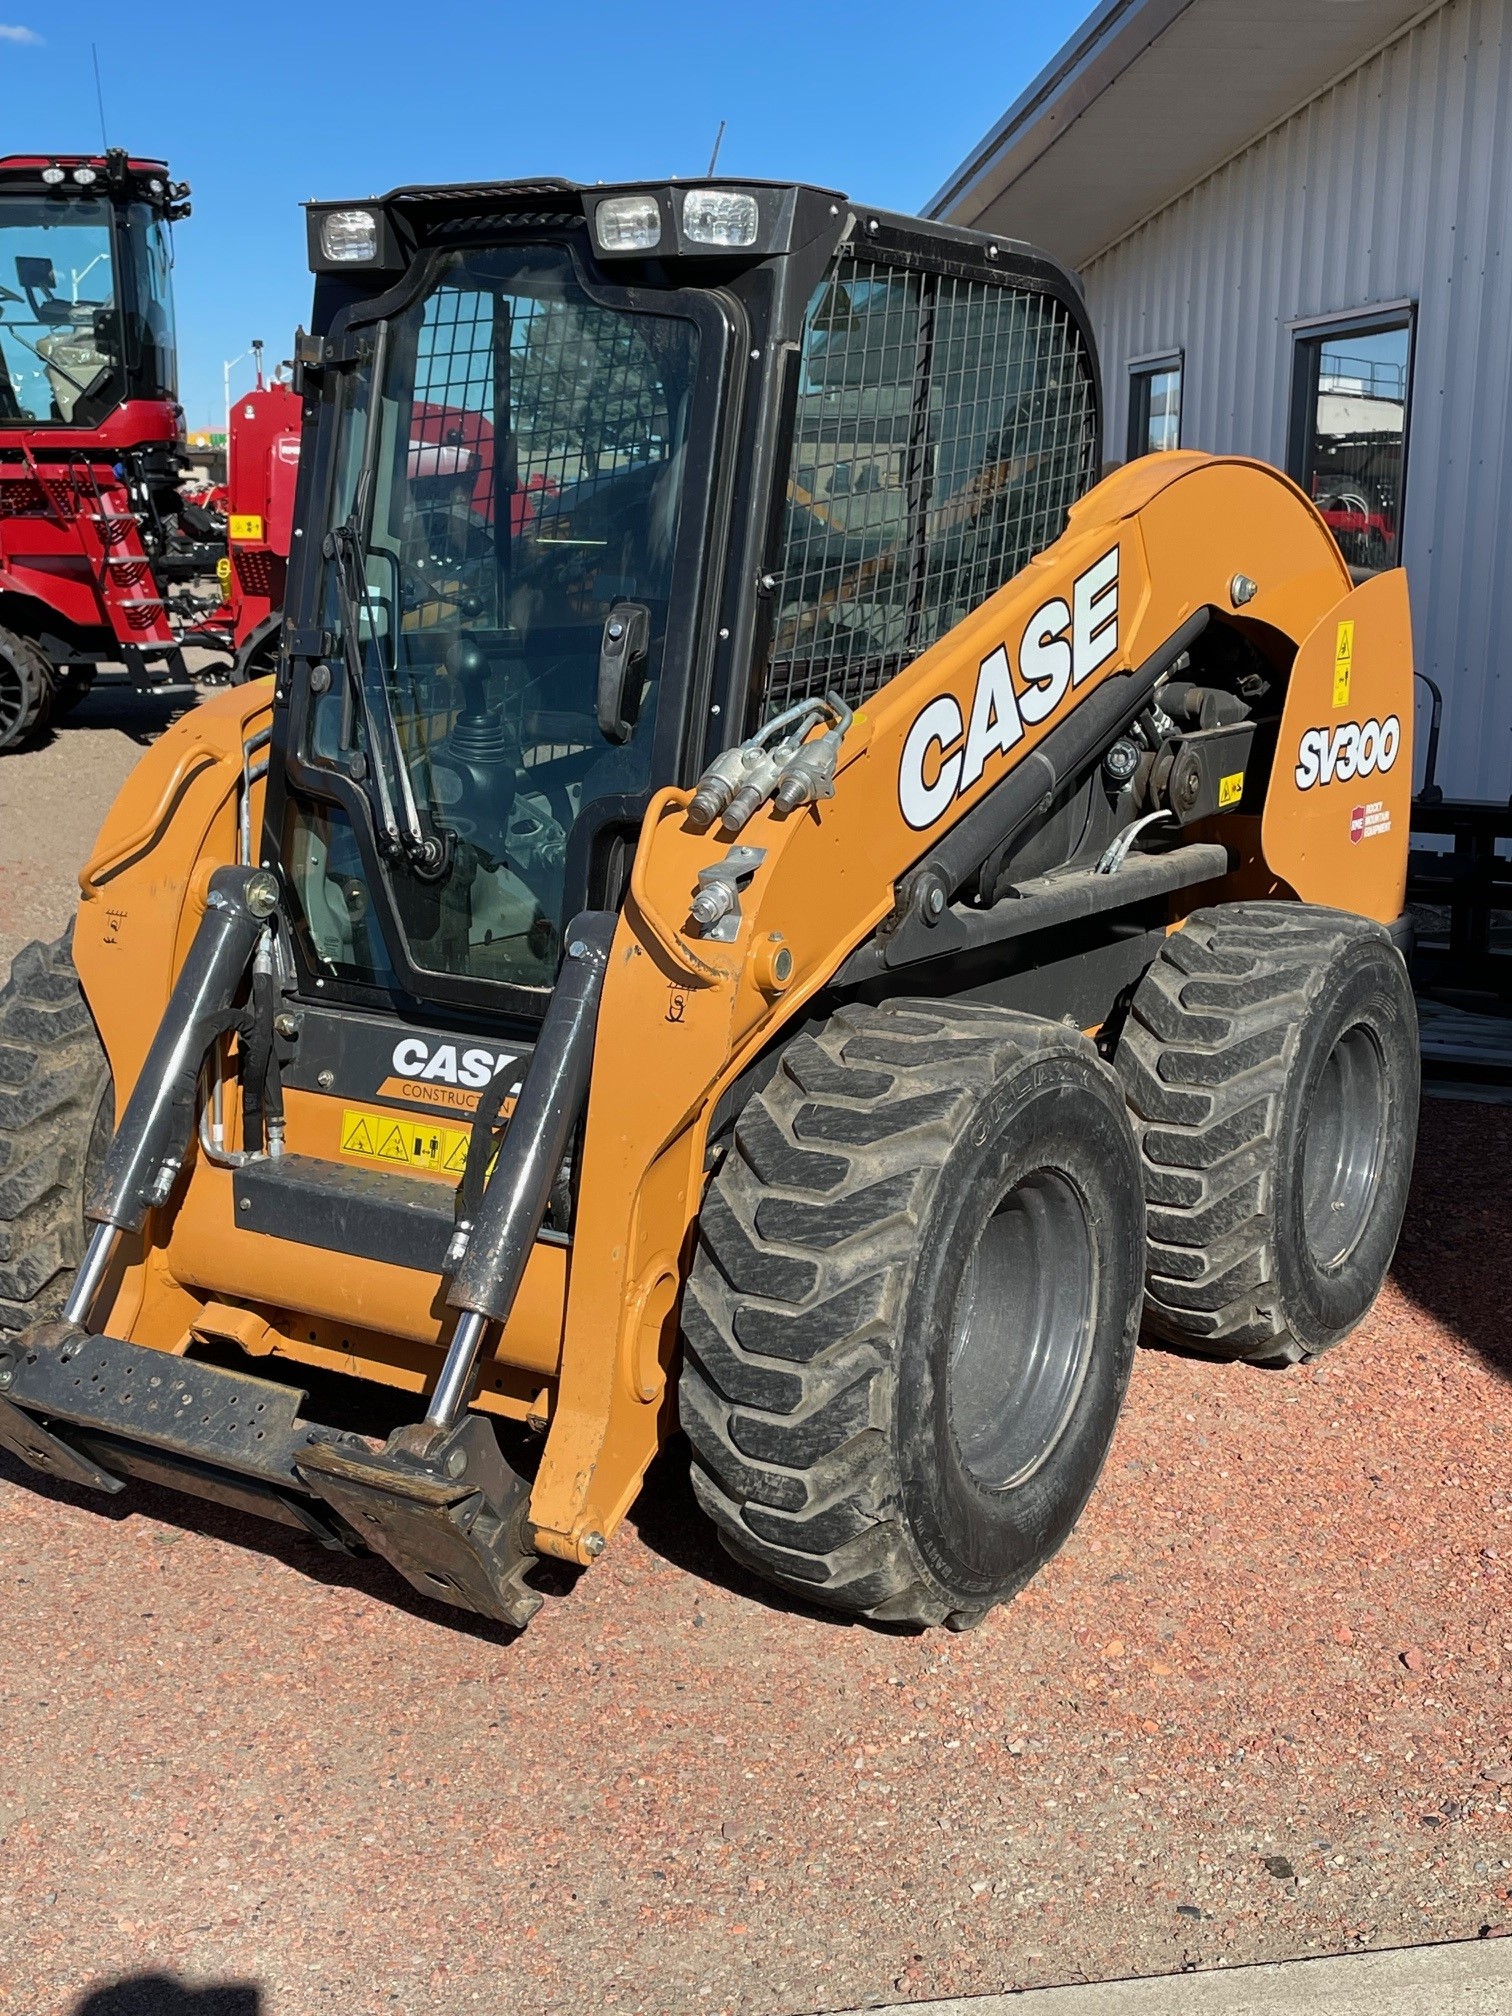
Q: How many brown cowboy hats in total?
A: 0